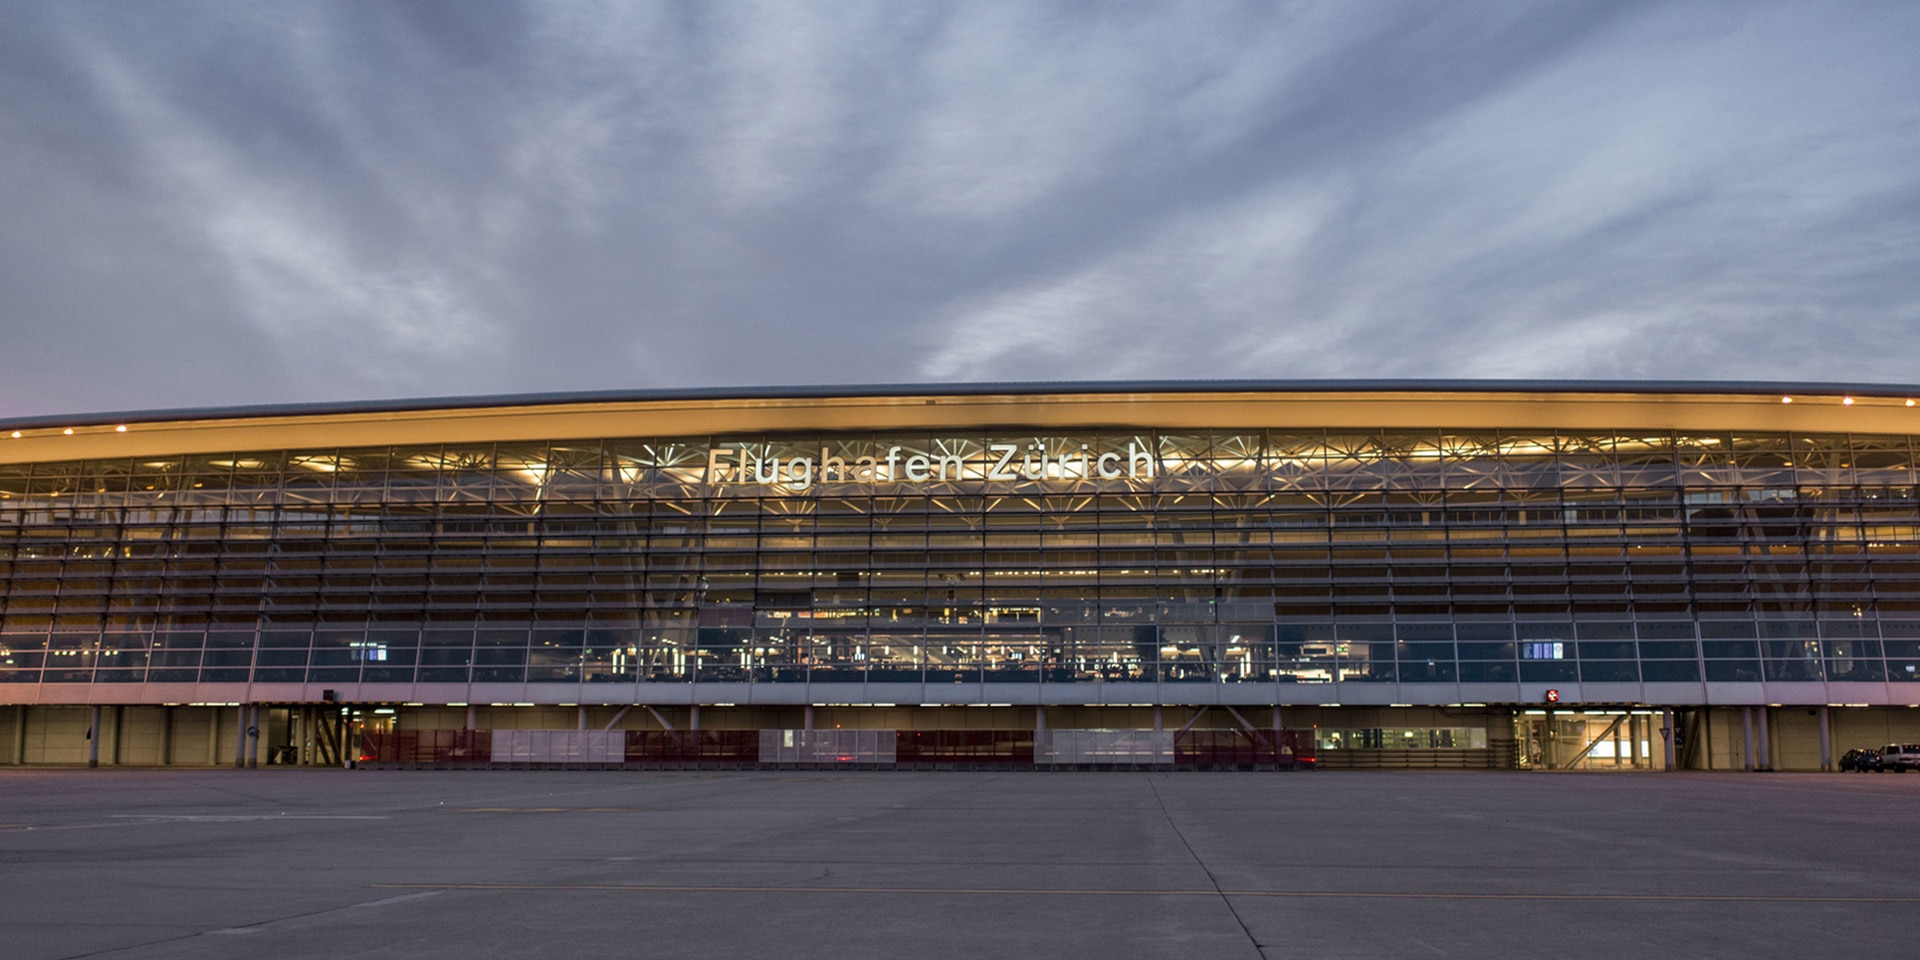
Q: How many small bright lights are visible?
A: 6